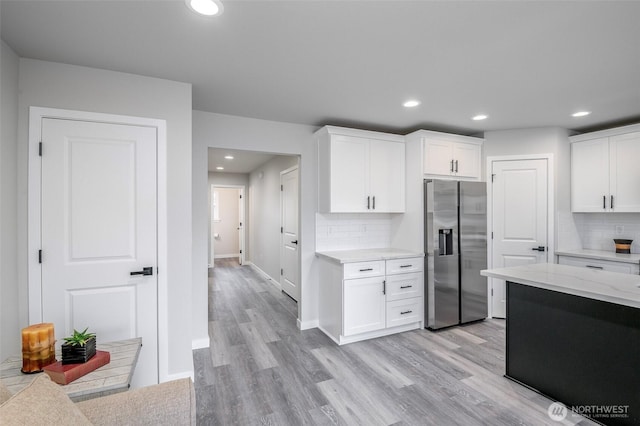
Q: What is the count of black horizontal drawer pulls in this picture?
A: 5